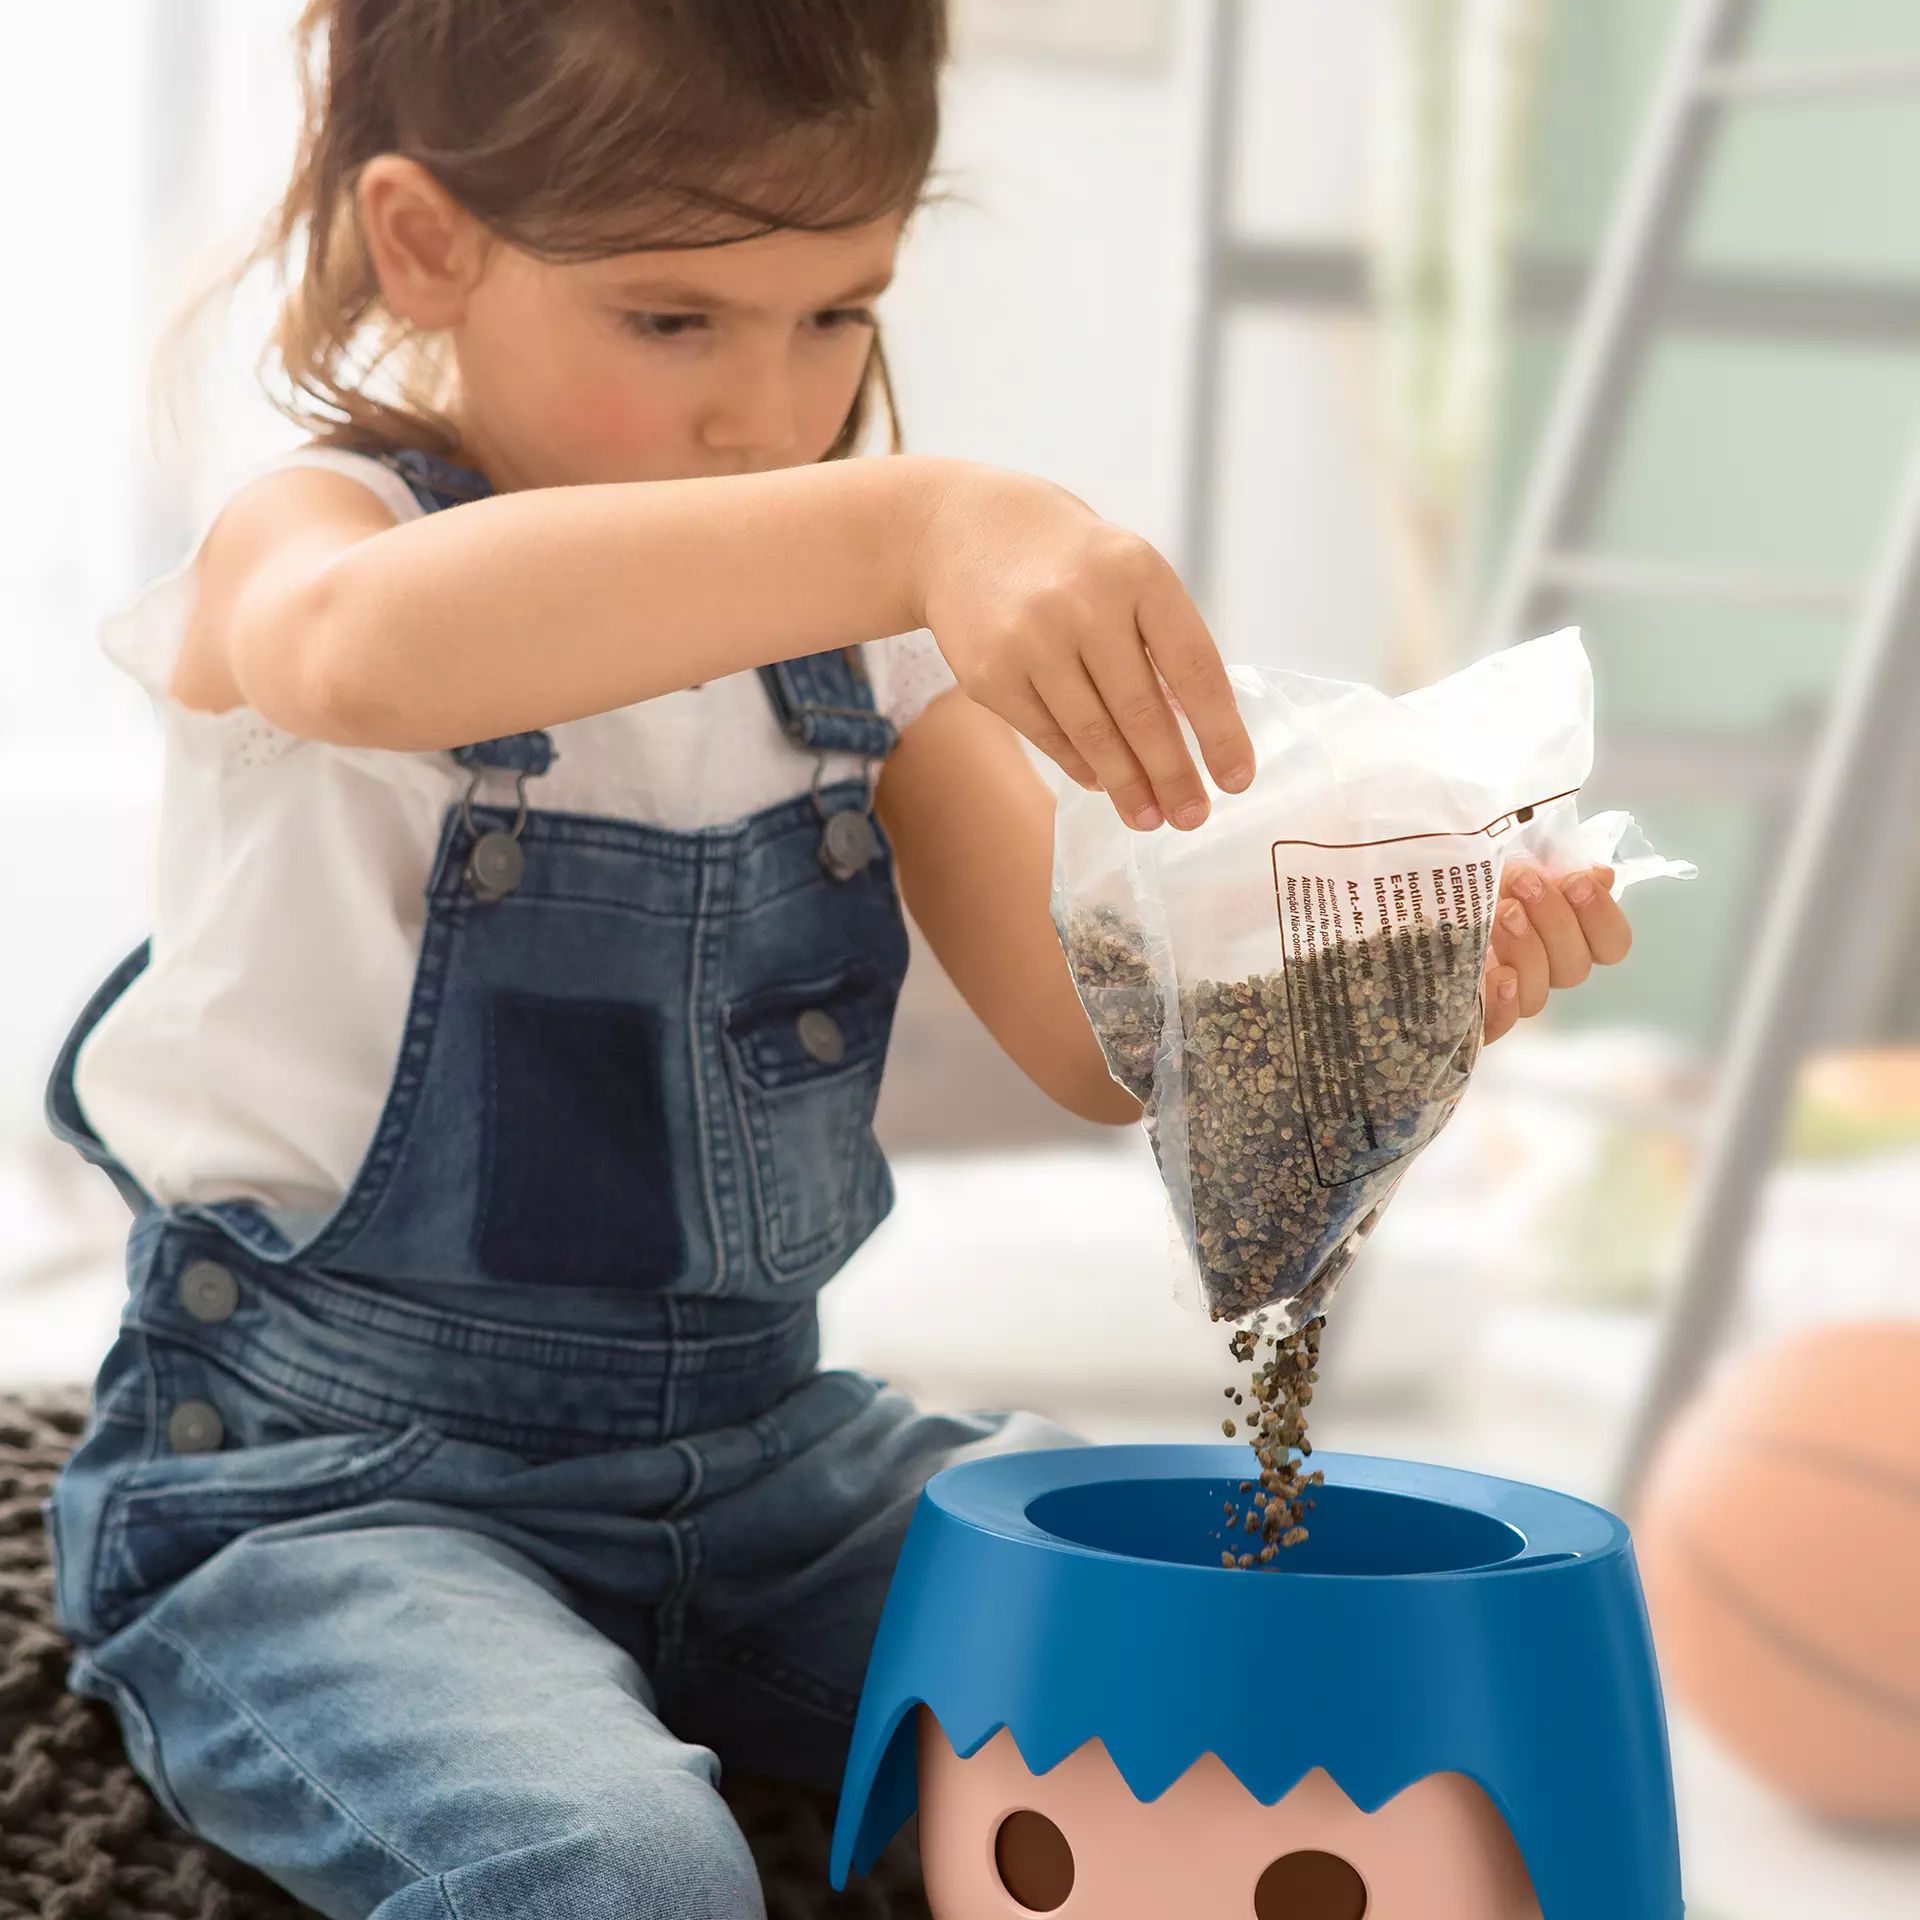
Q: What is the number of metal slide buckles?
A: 2